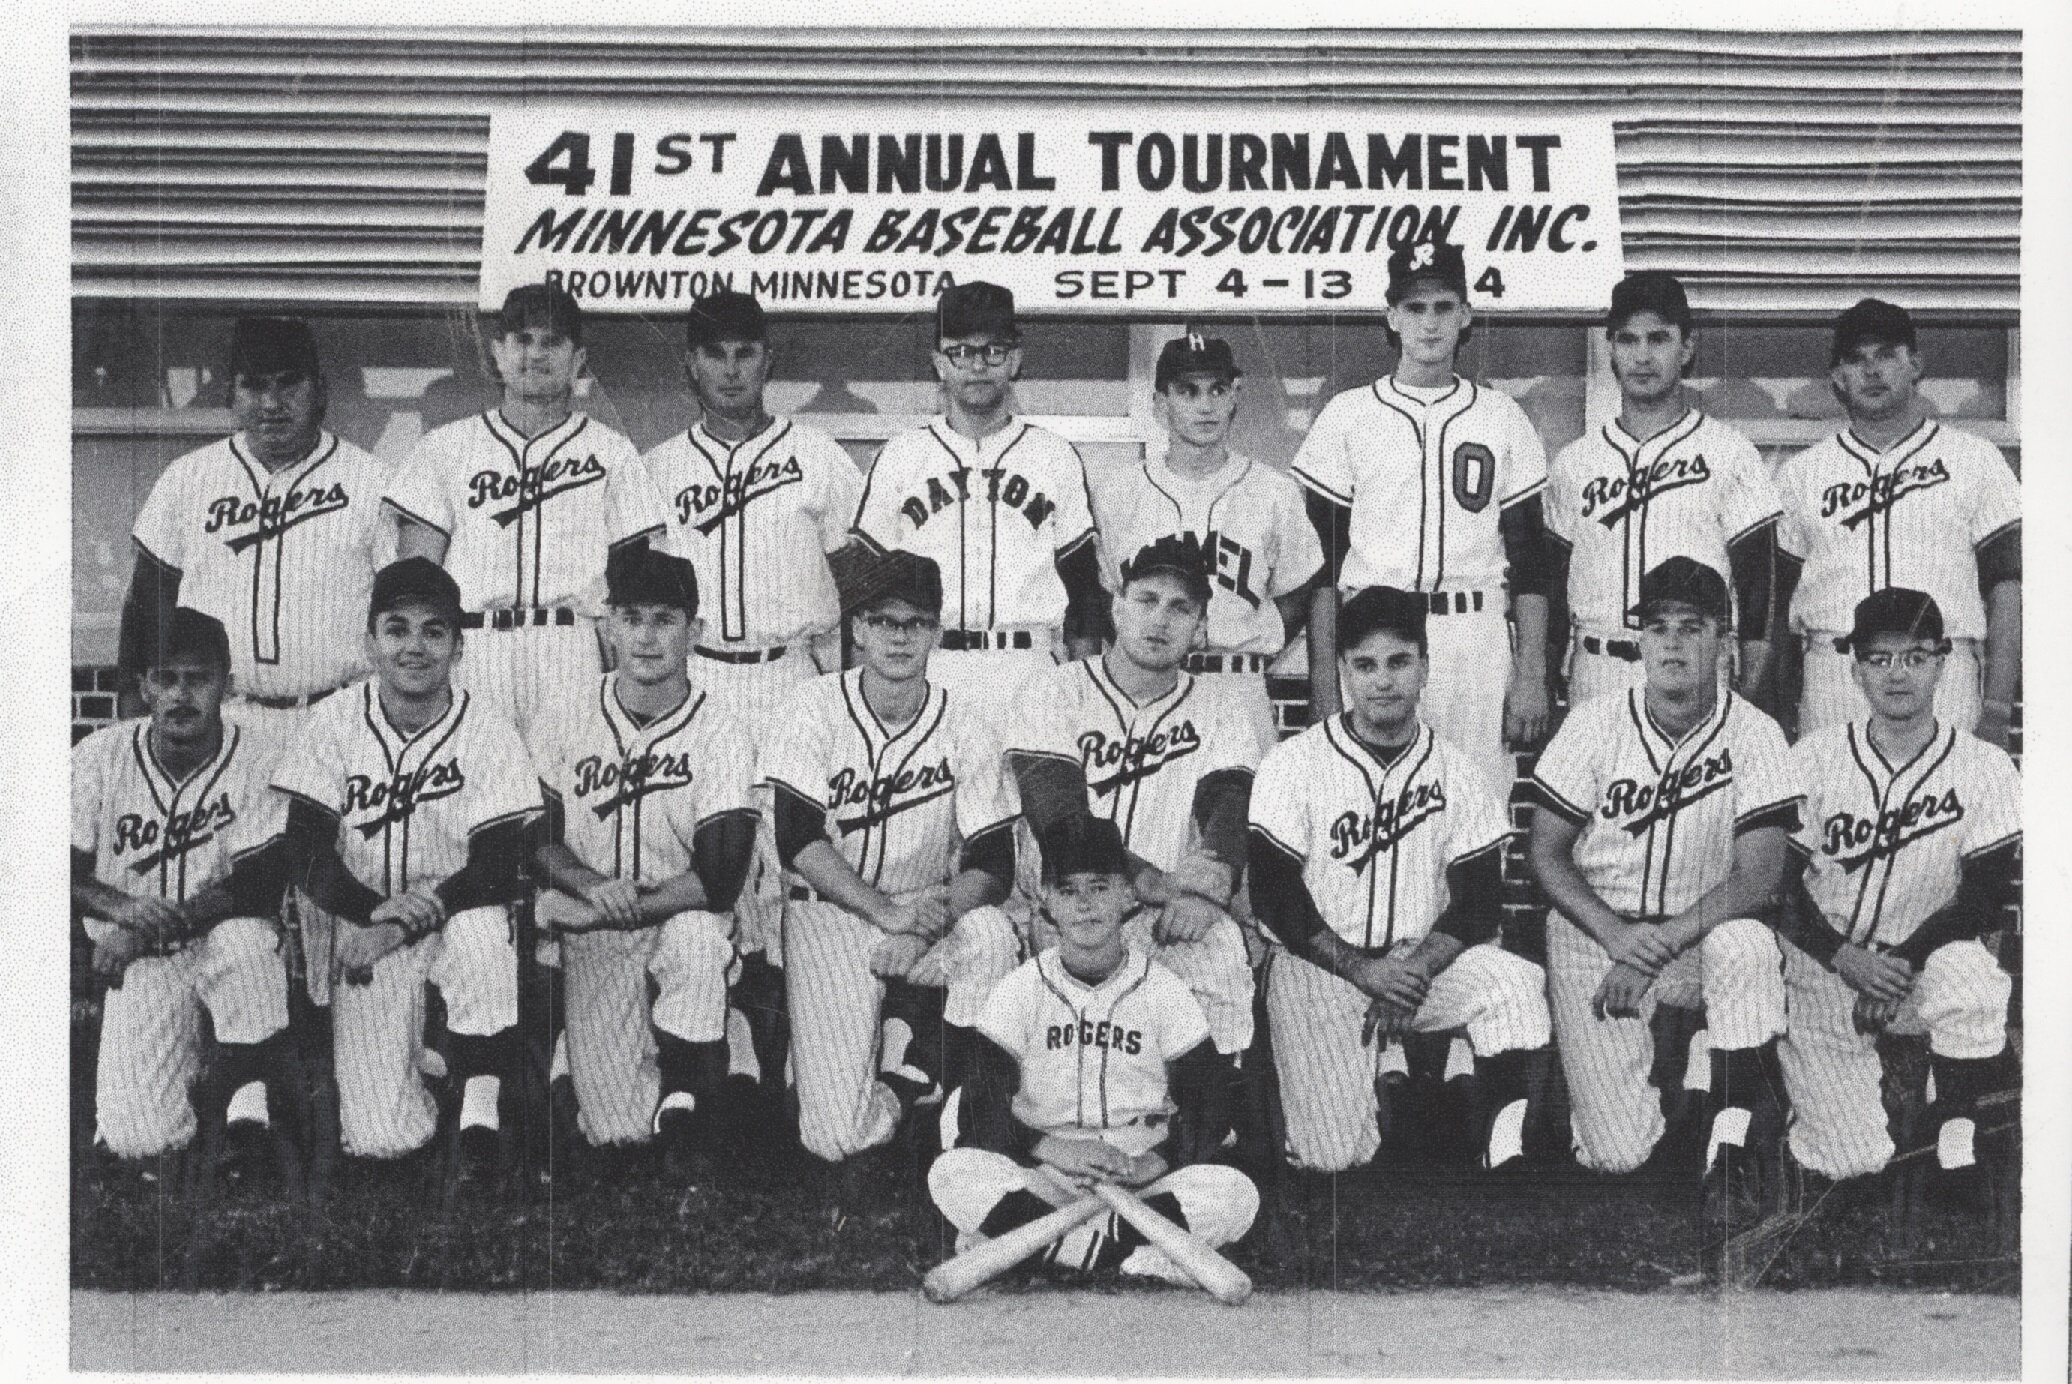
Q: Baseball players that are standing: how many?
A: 8